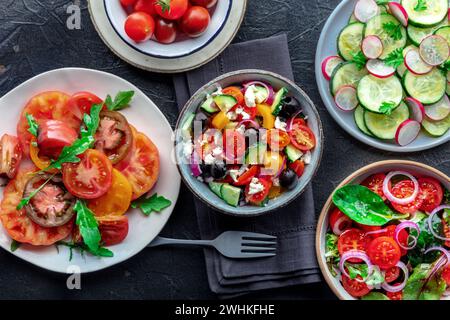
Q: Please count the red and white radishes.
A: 11